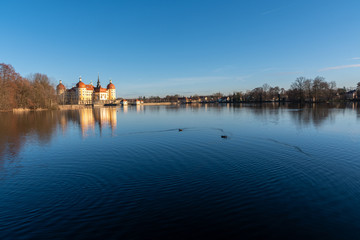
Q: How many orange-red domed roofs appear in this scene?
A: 3